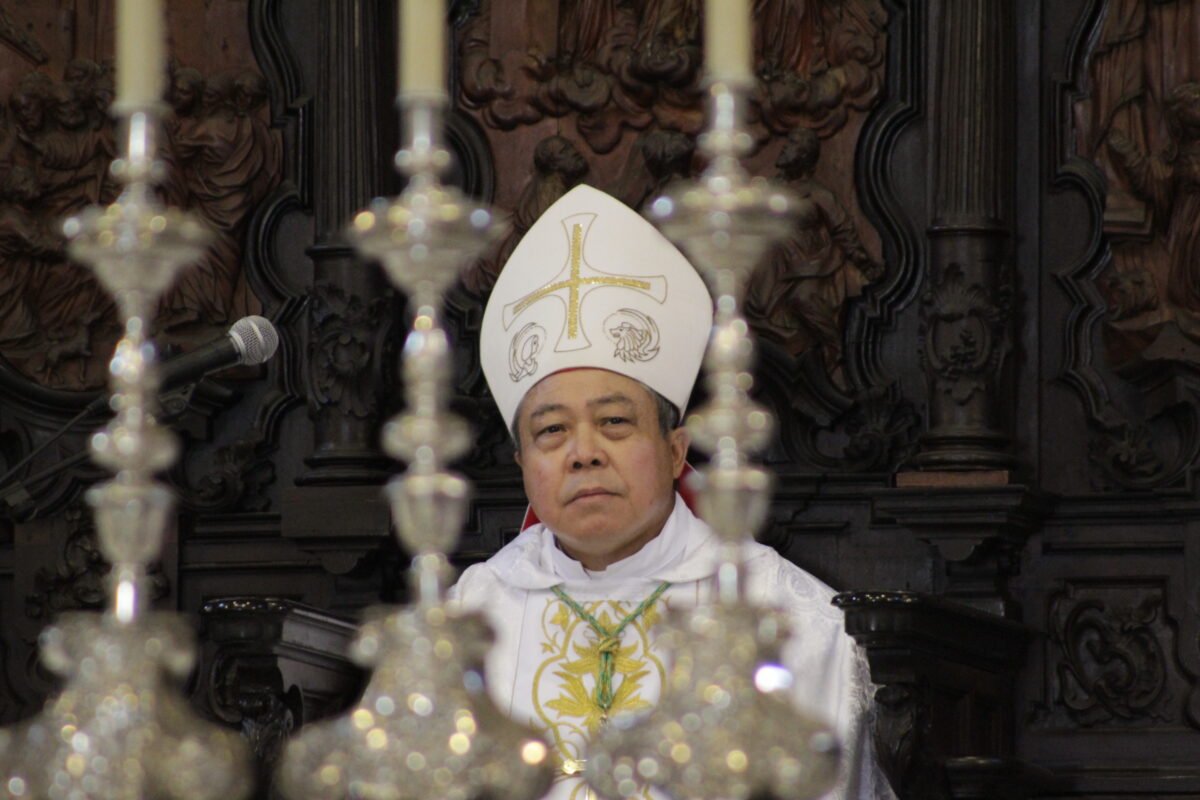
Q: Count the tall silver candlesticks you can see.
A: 3